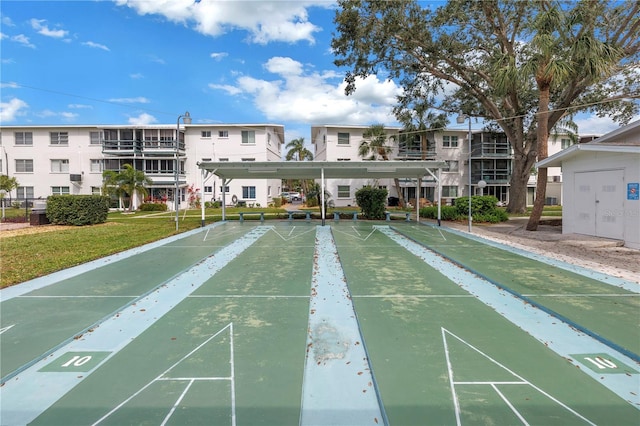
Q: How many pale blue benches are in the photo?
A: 4